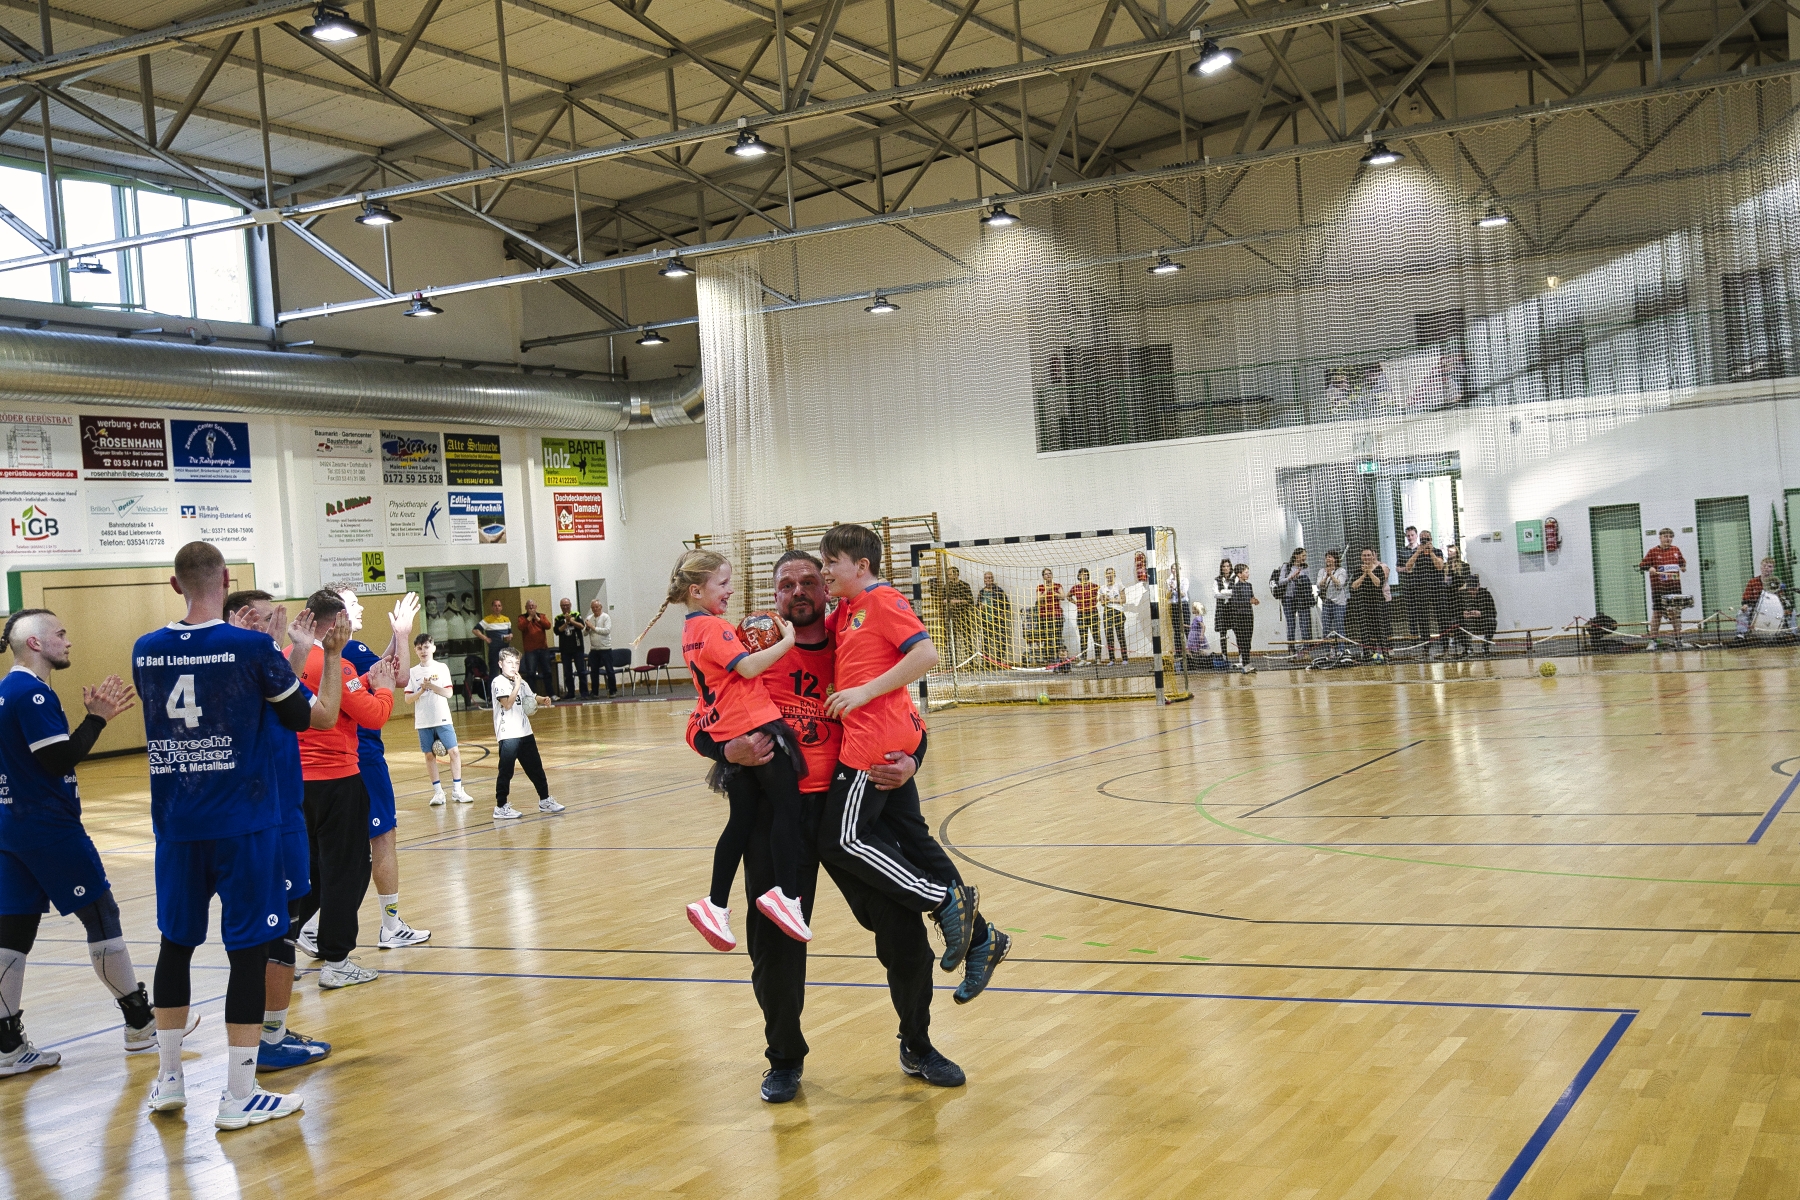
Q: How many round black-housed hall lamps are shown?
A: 13